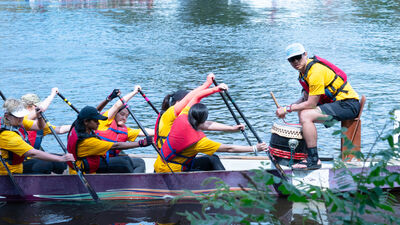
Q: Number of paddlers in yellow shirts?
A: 6